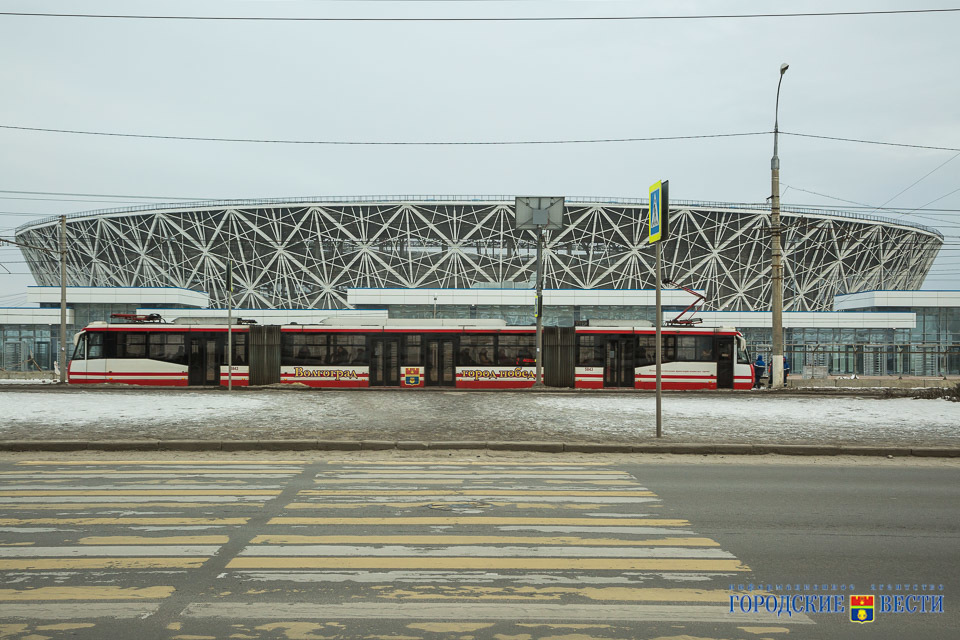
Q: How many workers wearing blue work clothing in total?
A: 2